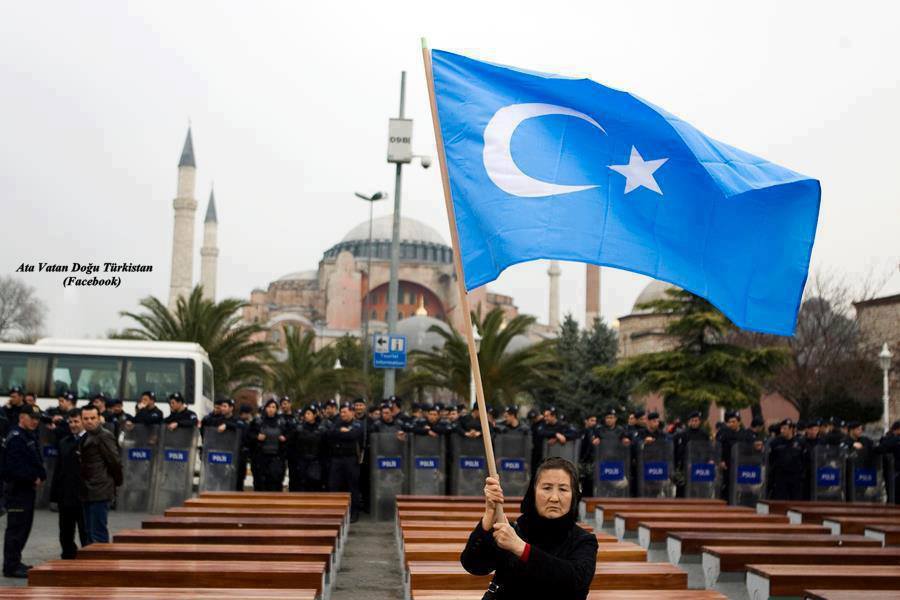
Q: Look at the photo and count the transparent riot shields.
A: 15